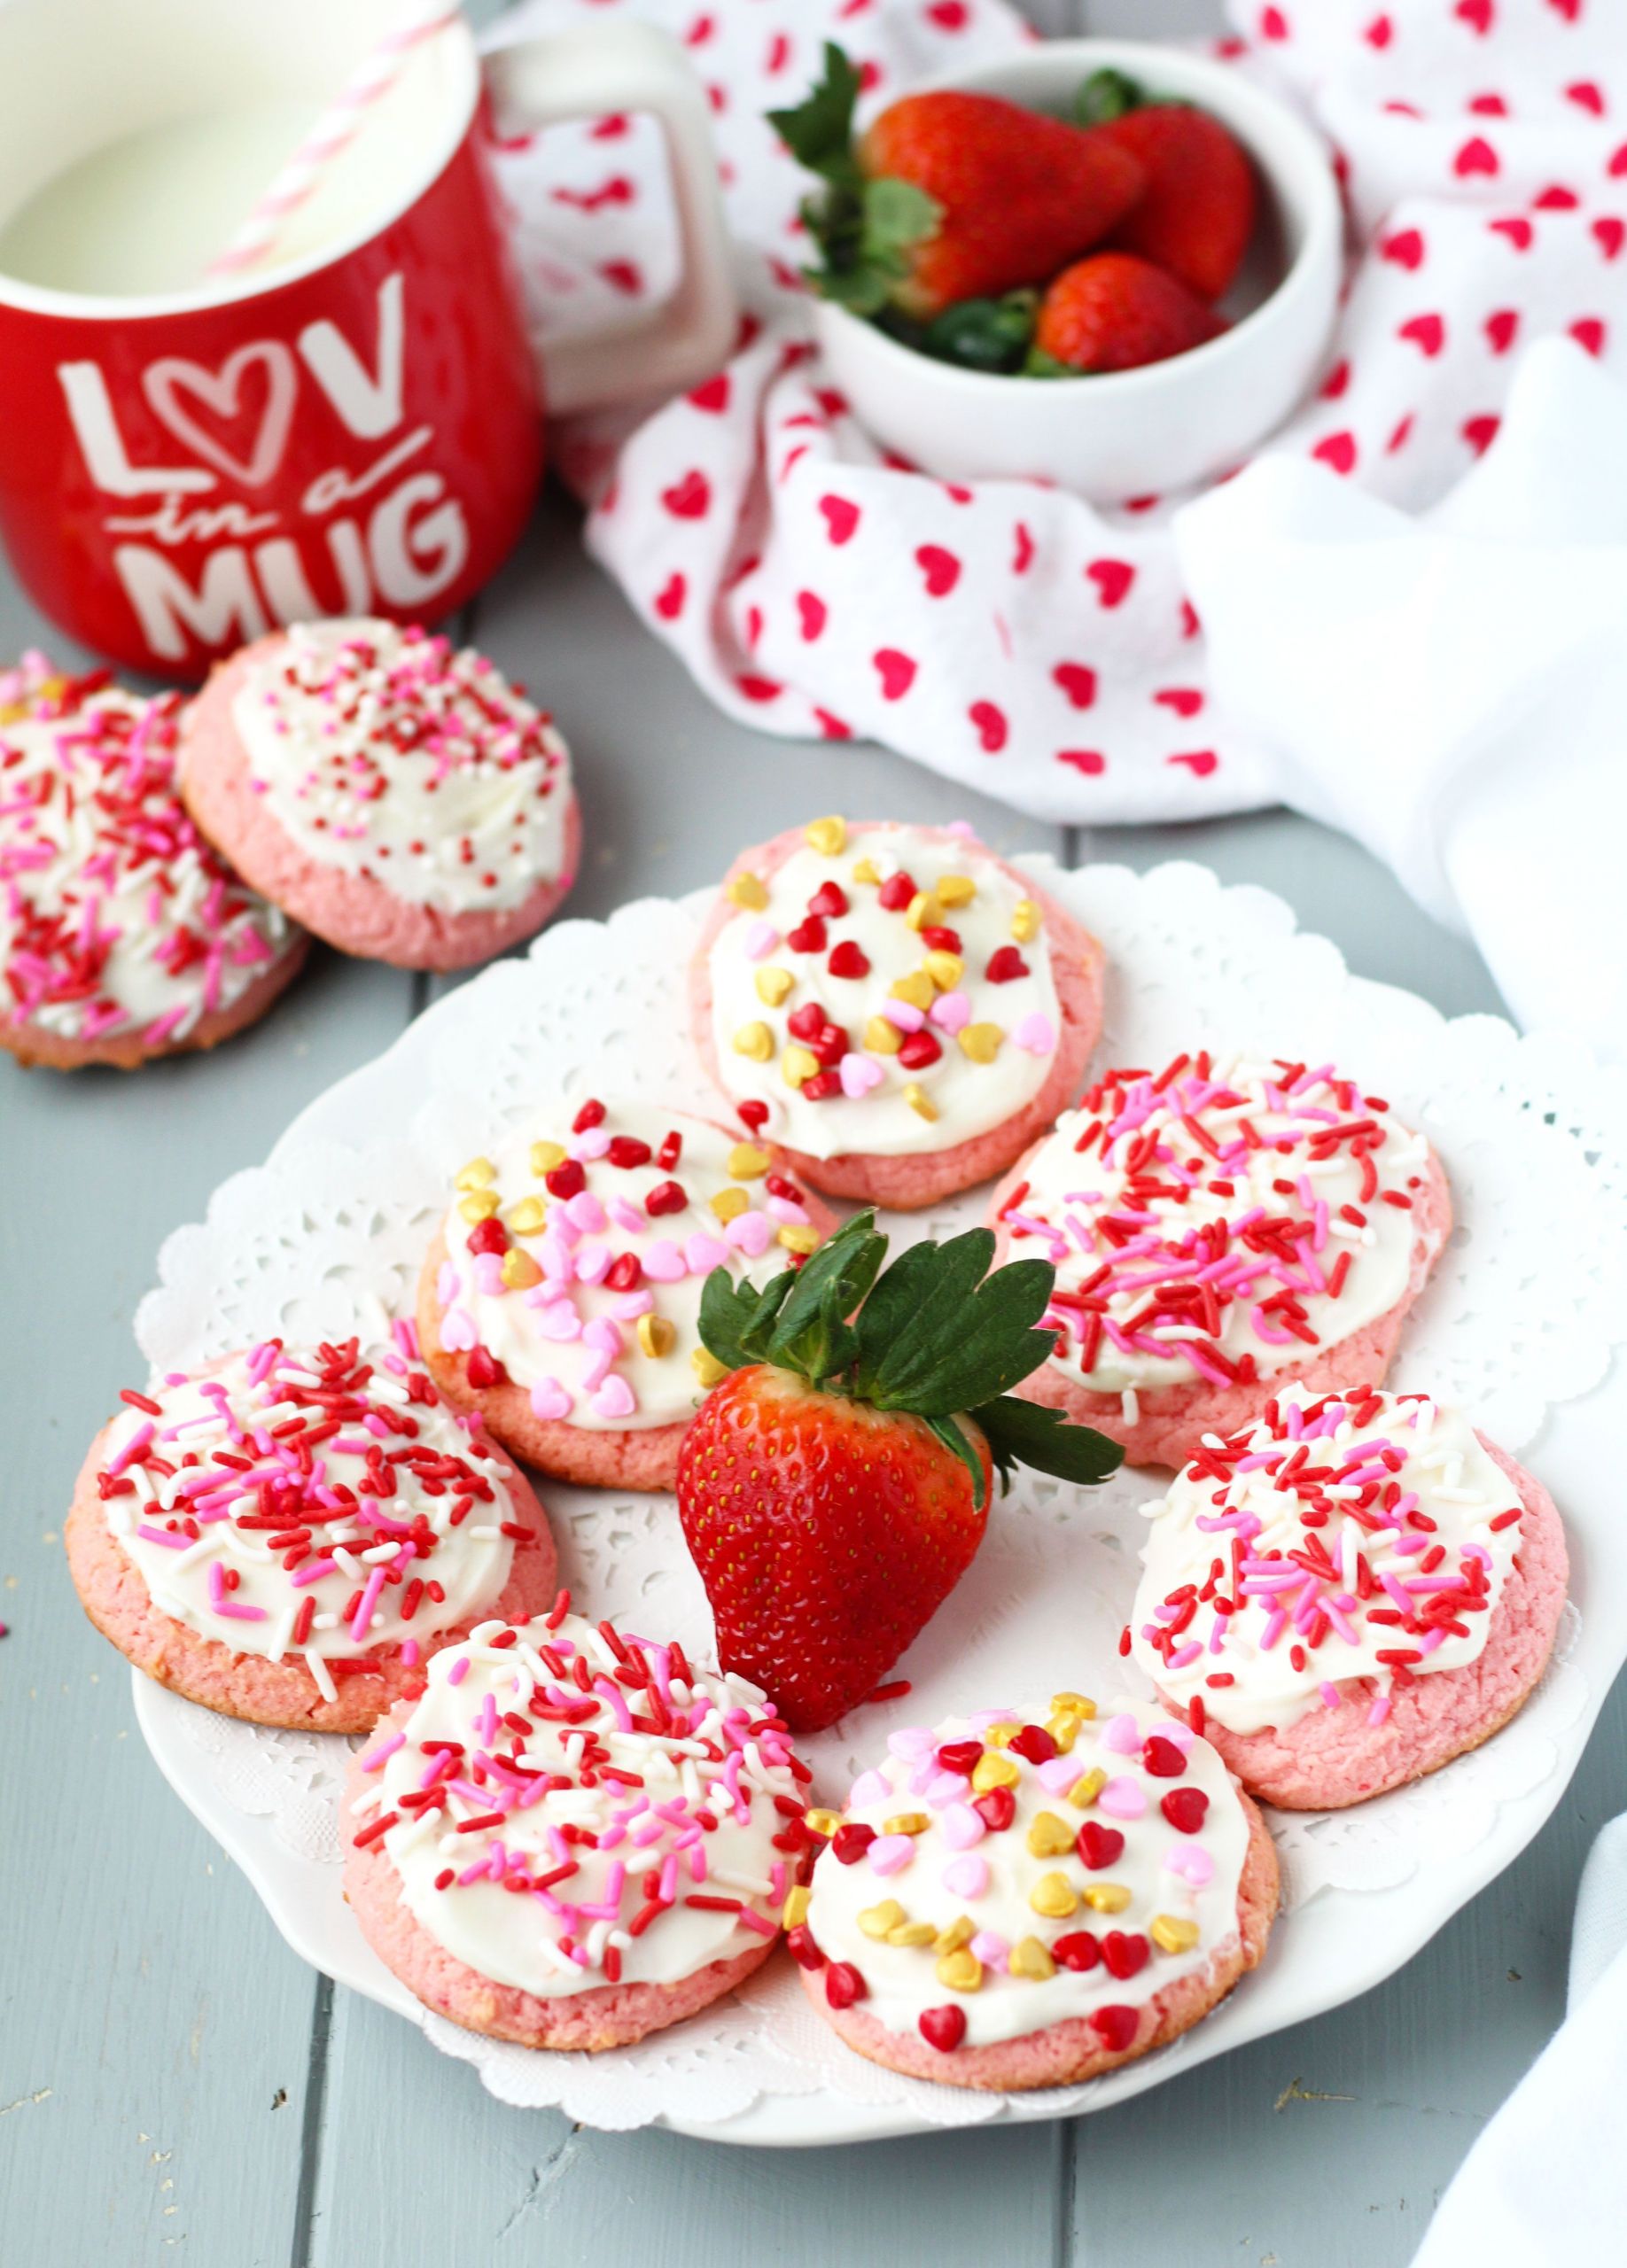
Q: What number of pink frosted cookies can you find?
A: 9